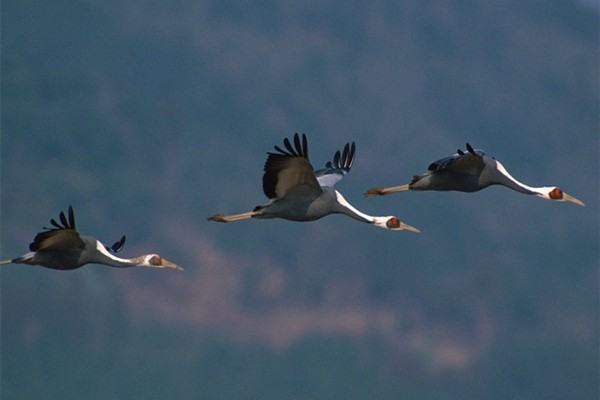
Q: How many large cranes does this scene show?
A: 3